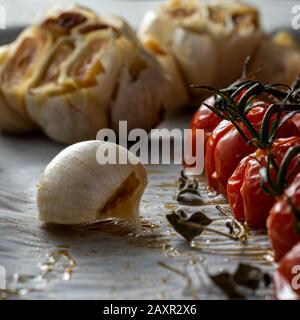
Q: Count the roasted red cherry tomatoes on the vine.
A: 5